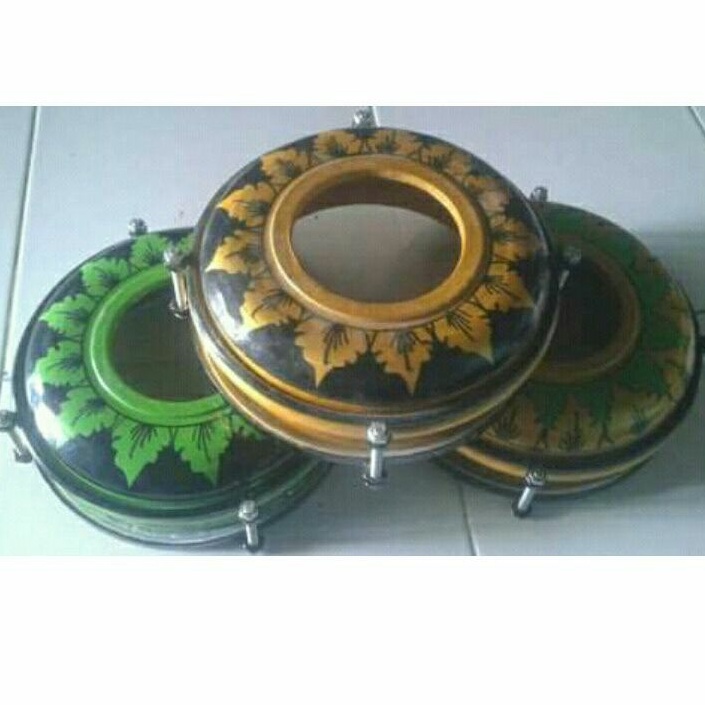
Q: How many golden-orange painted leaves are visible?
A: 13